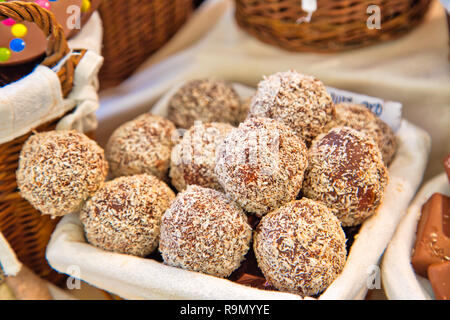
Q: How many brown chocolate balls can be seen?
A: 11